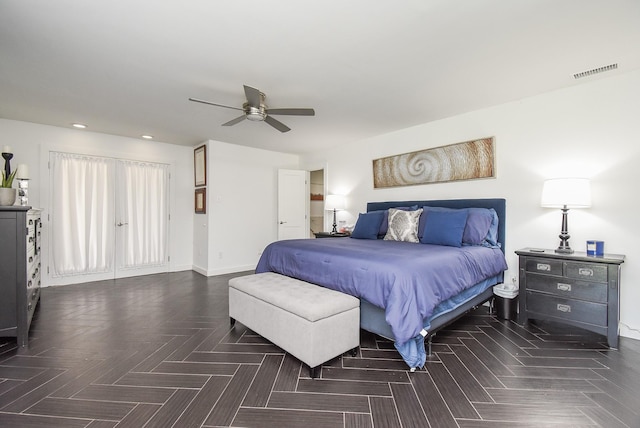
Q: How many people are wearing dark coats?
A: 0